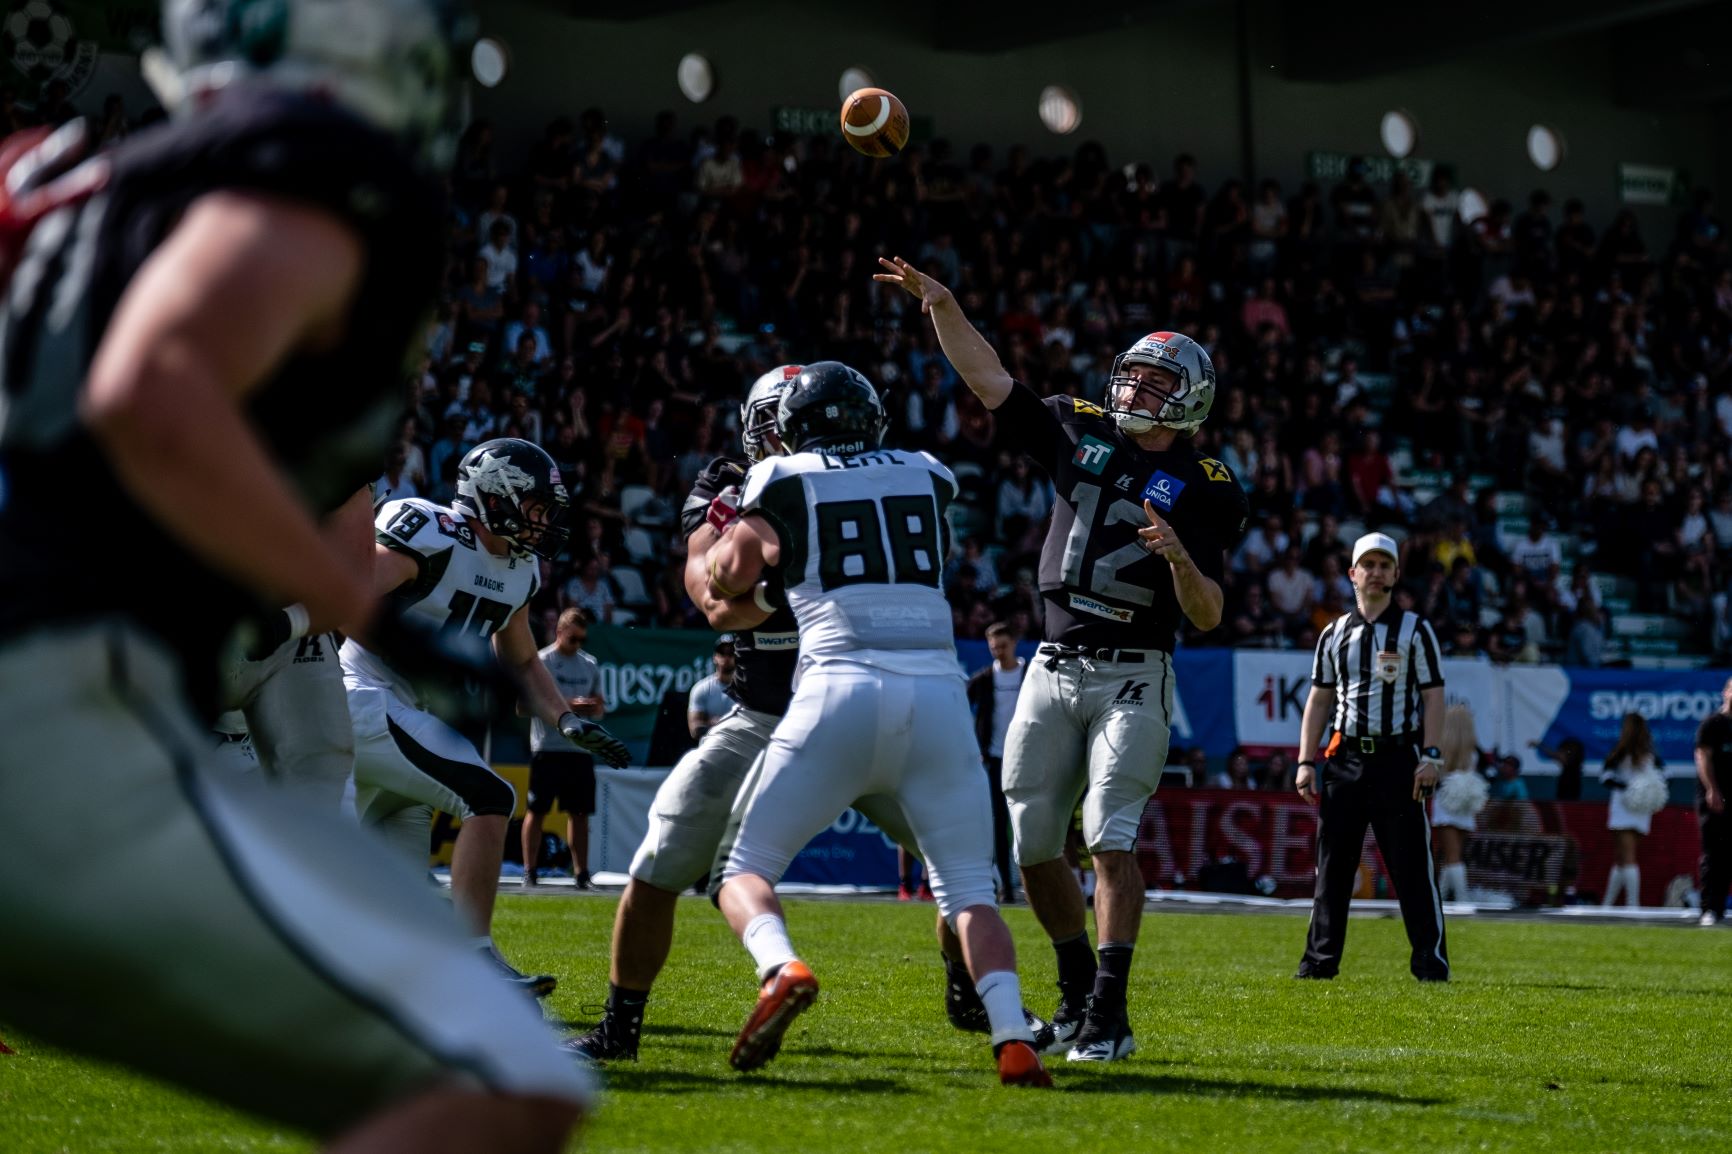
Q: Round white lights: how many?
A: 6